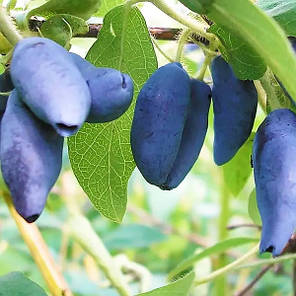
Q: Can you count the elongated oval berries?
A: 7